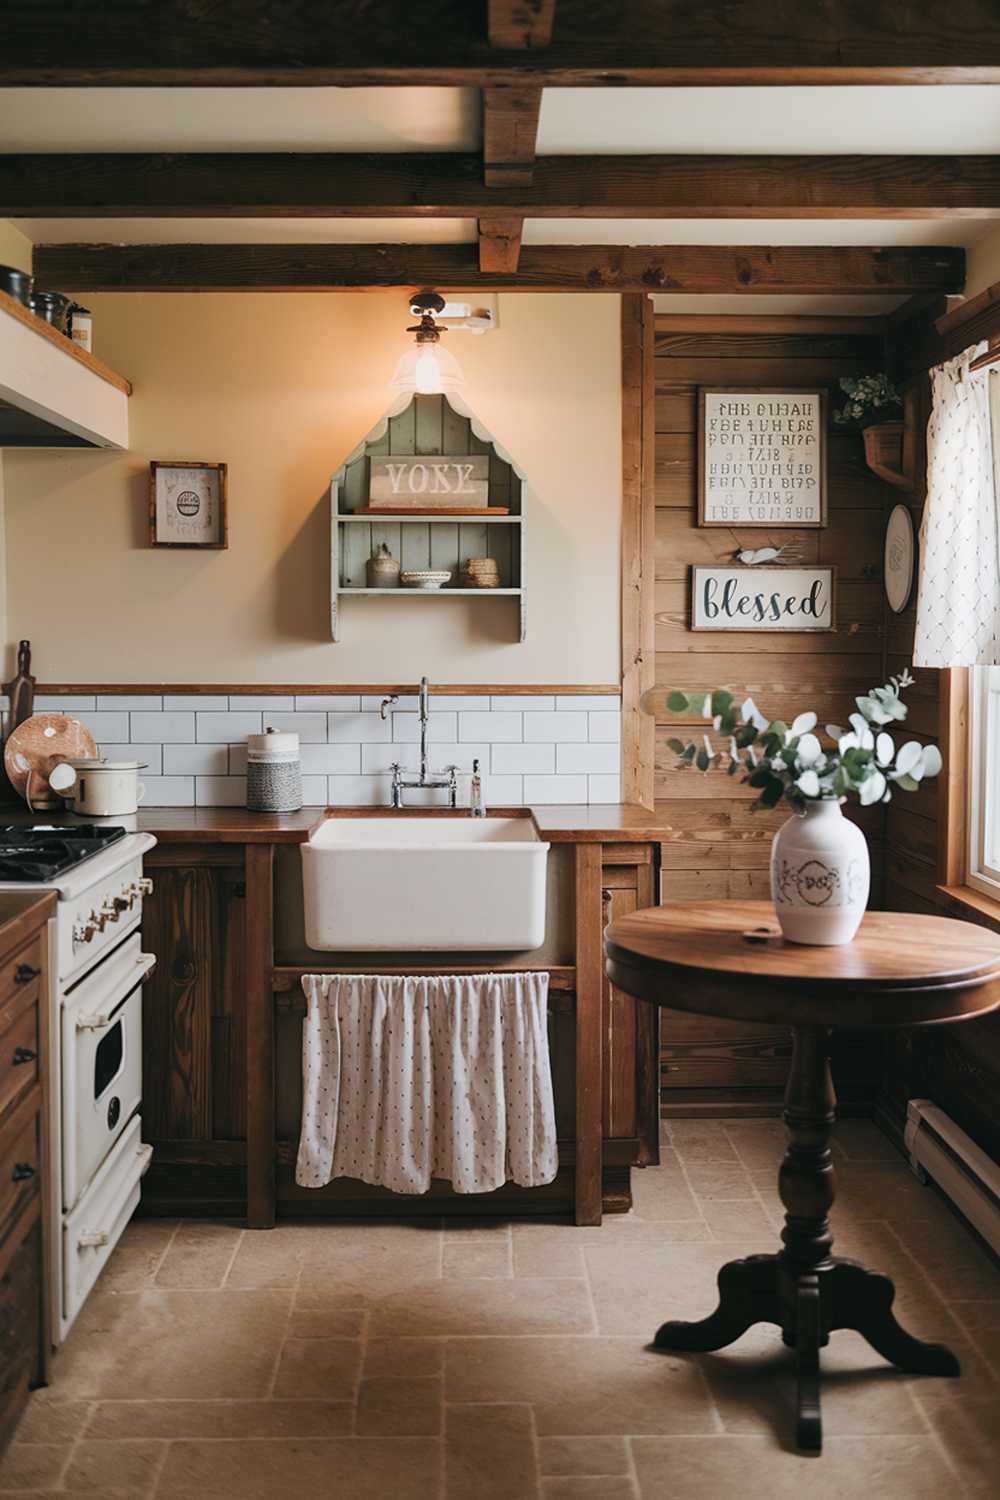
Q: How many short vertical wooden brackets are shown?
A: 3